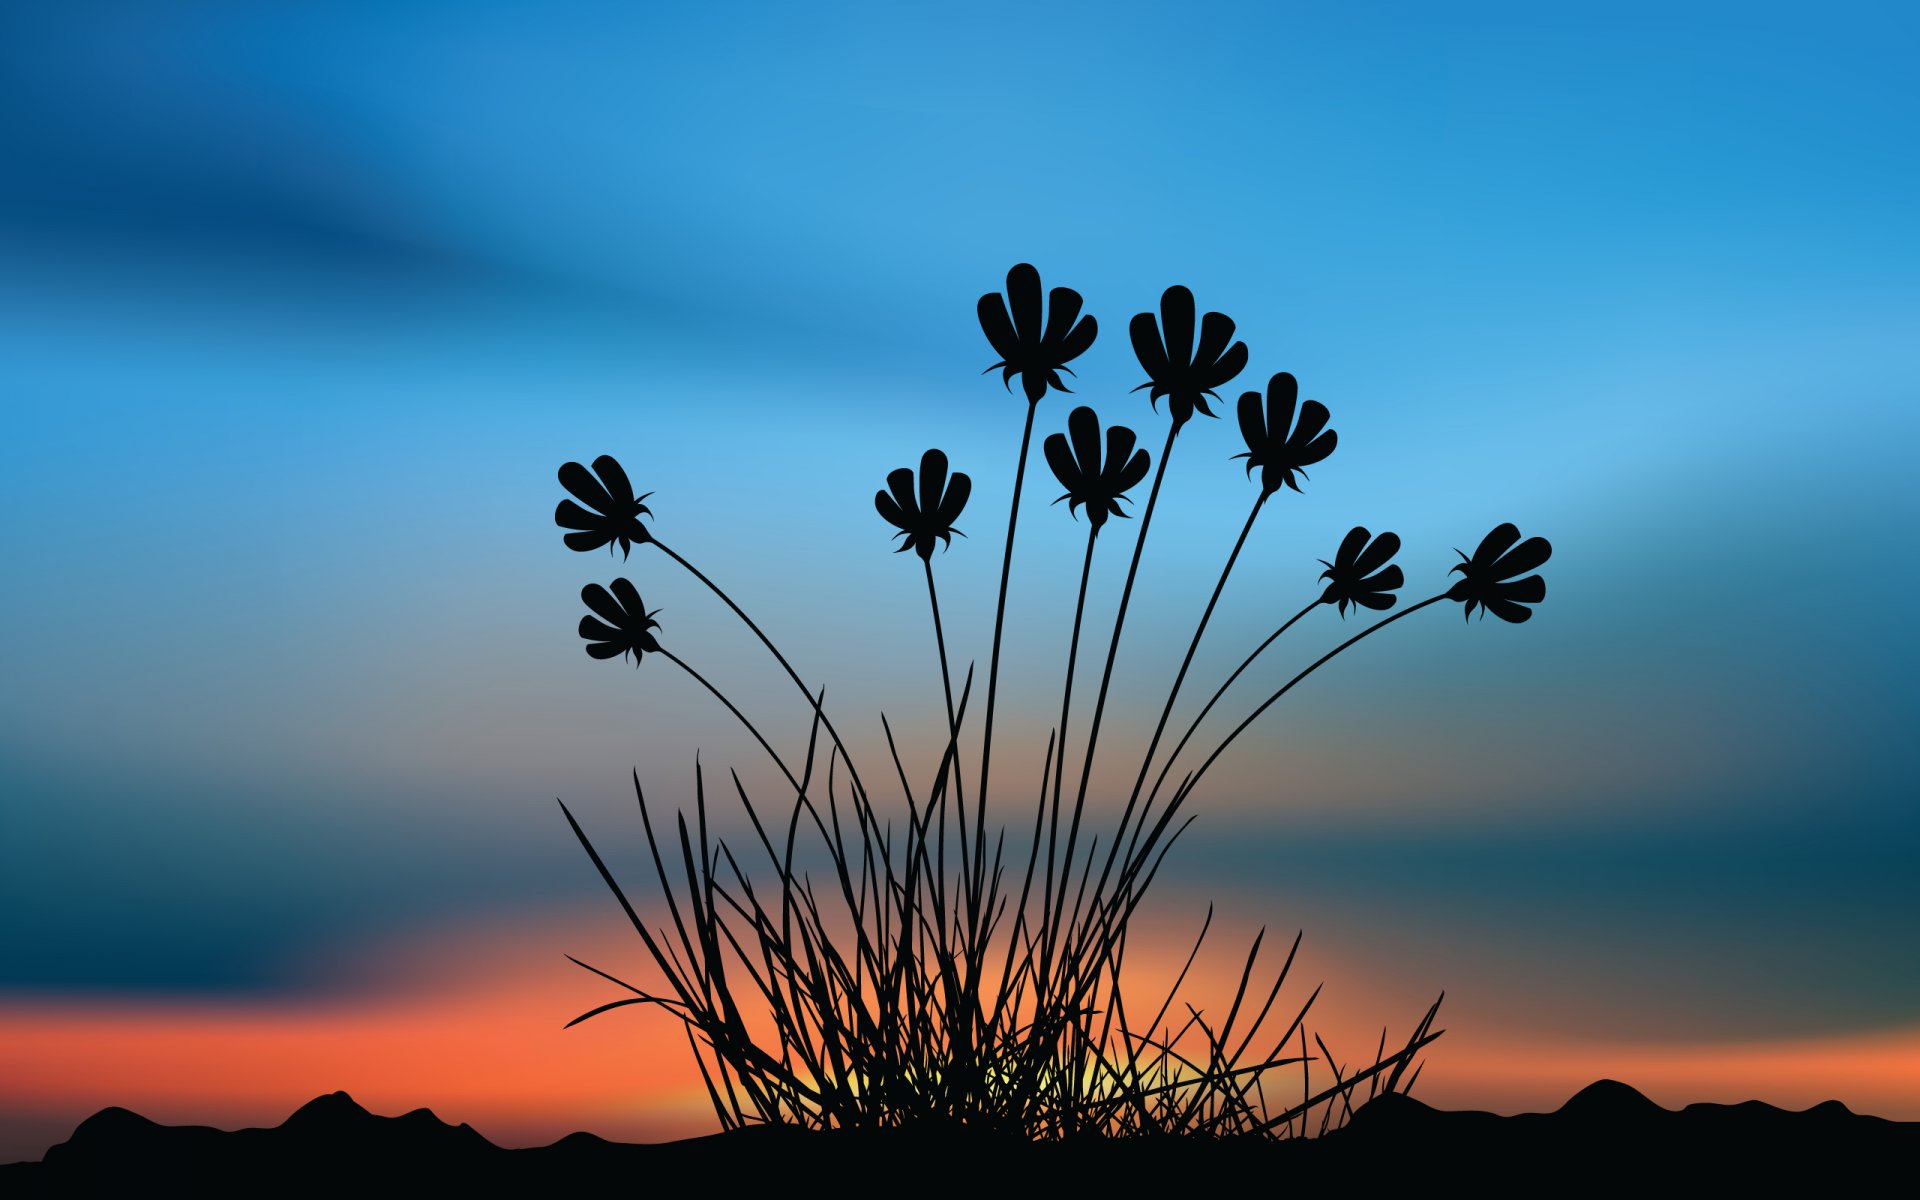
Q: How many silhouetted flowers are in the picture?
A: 9